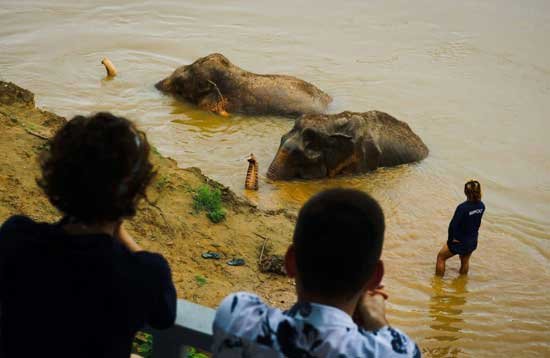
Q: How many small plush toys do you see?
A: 0